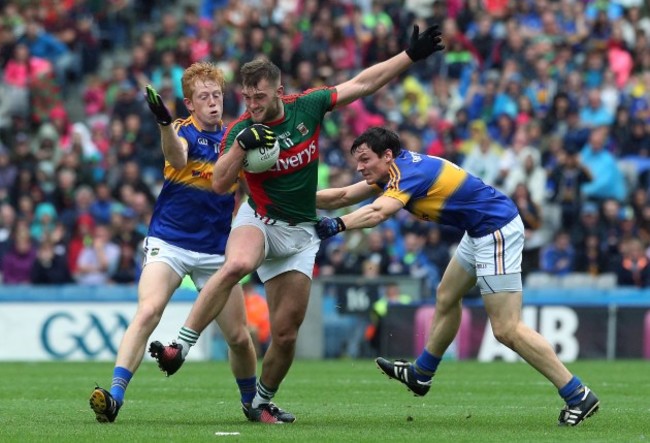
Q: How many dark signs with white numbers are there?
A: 1